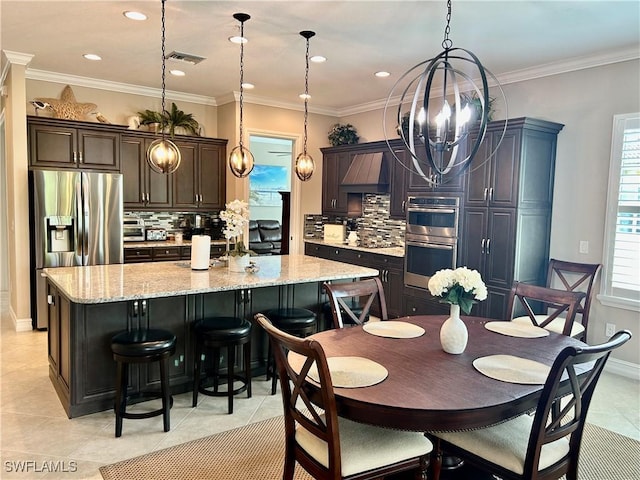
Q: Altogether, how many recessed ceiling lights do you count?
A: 8